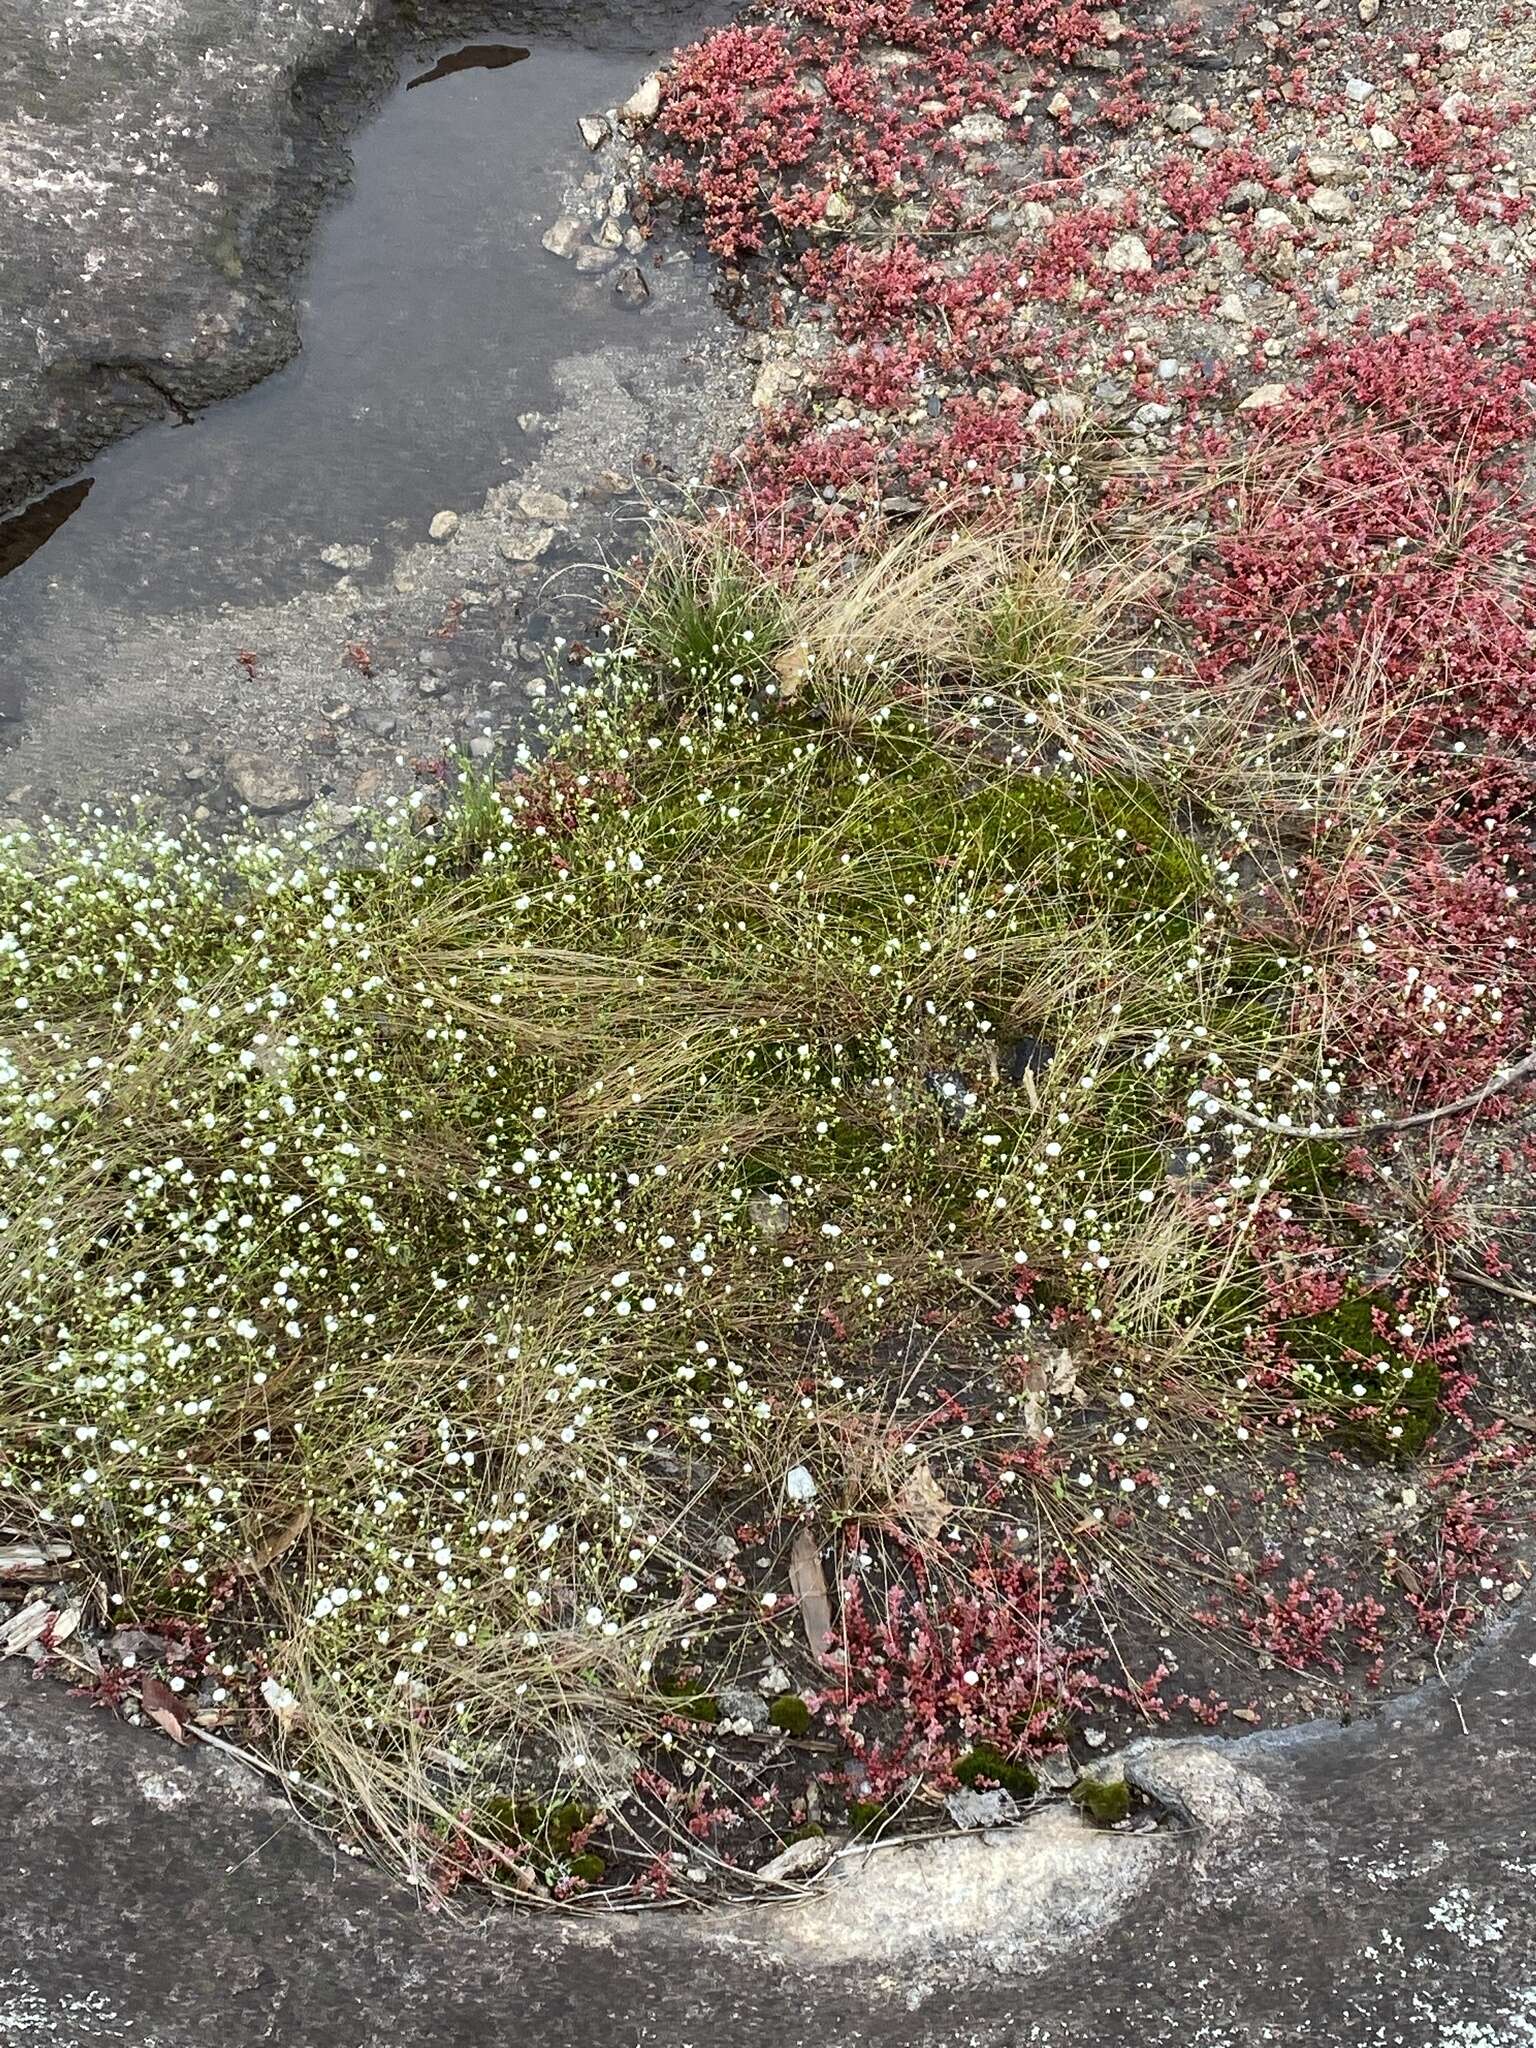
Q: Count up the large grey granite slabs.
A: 2